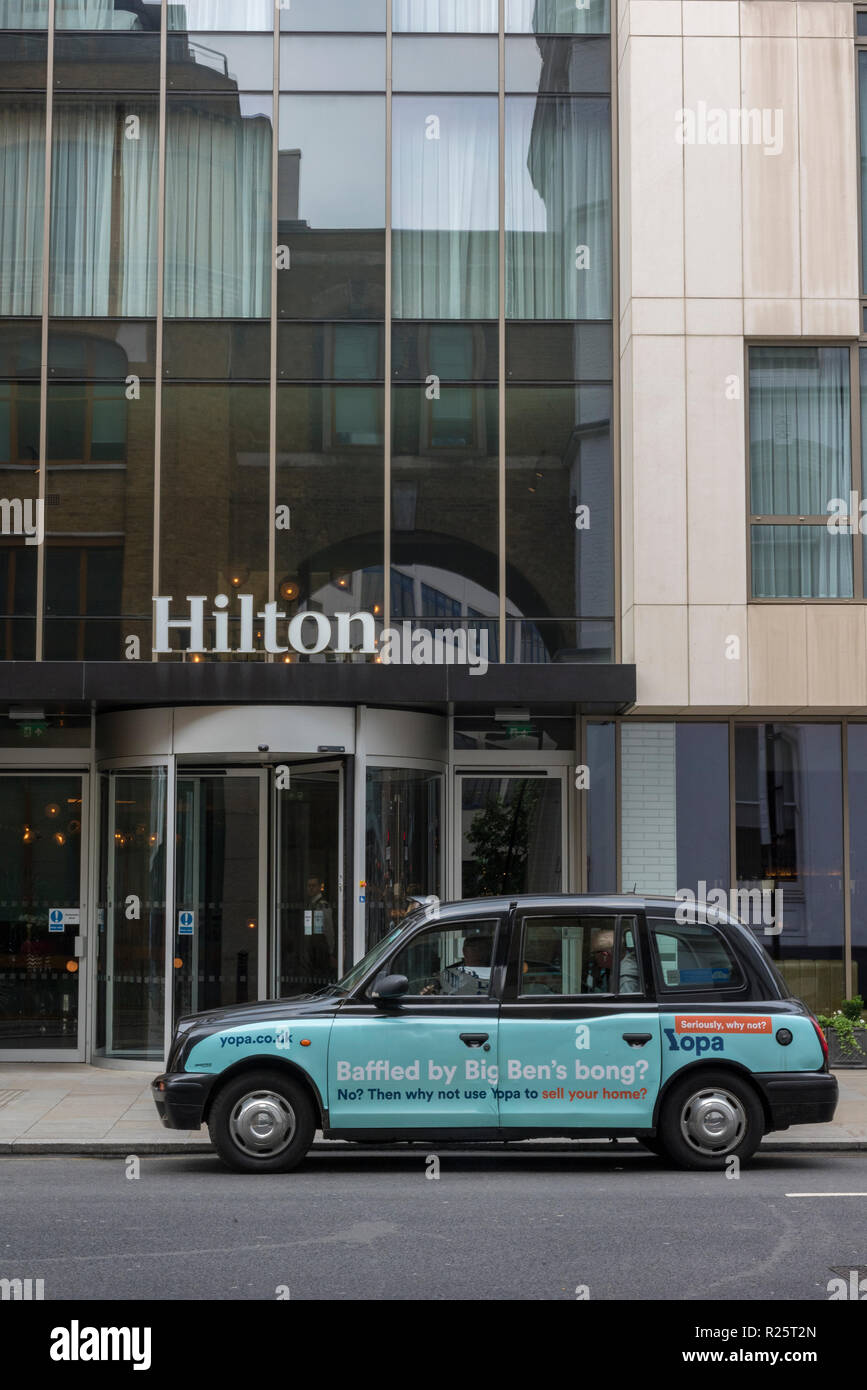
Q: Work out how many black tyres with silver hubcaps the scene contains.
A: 2